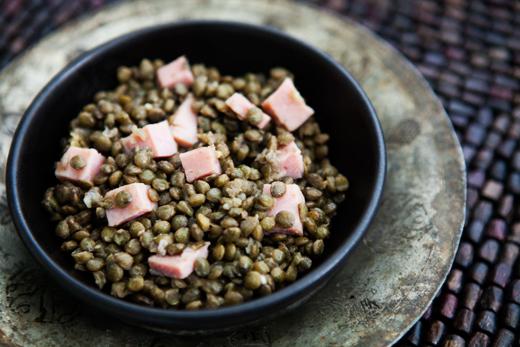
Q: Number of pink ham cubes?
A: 11